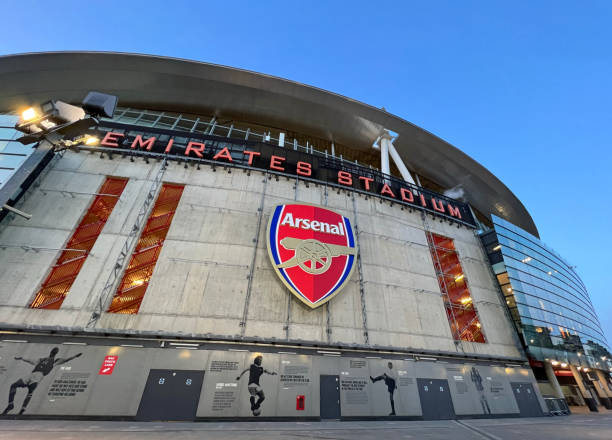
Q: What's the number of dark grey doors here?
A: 4